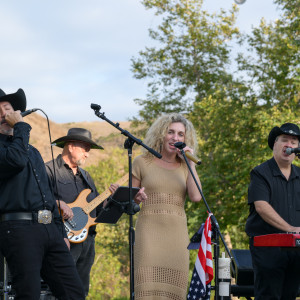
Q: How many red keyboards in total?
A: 1